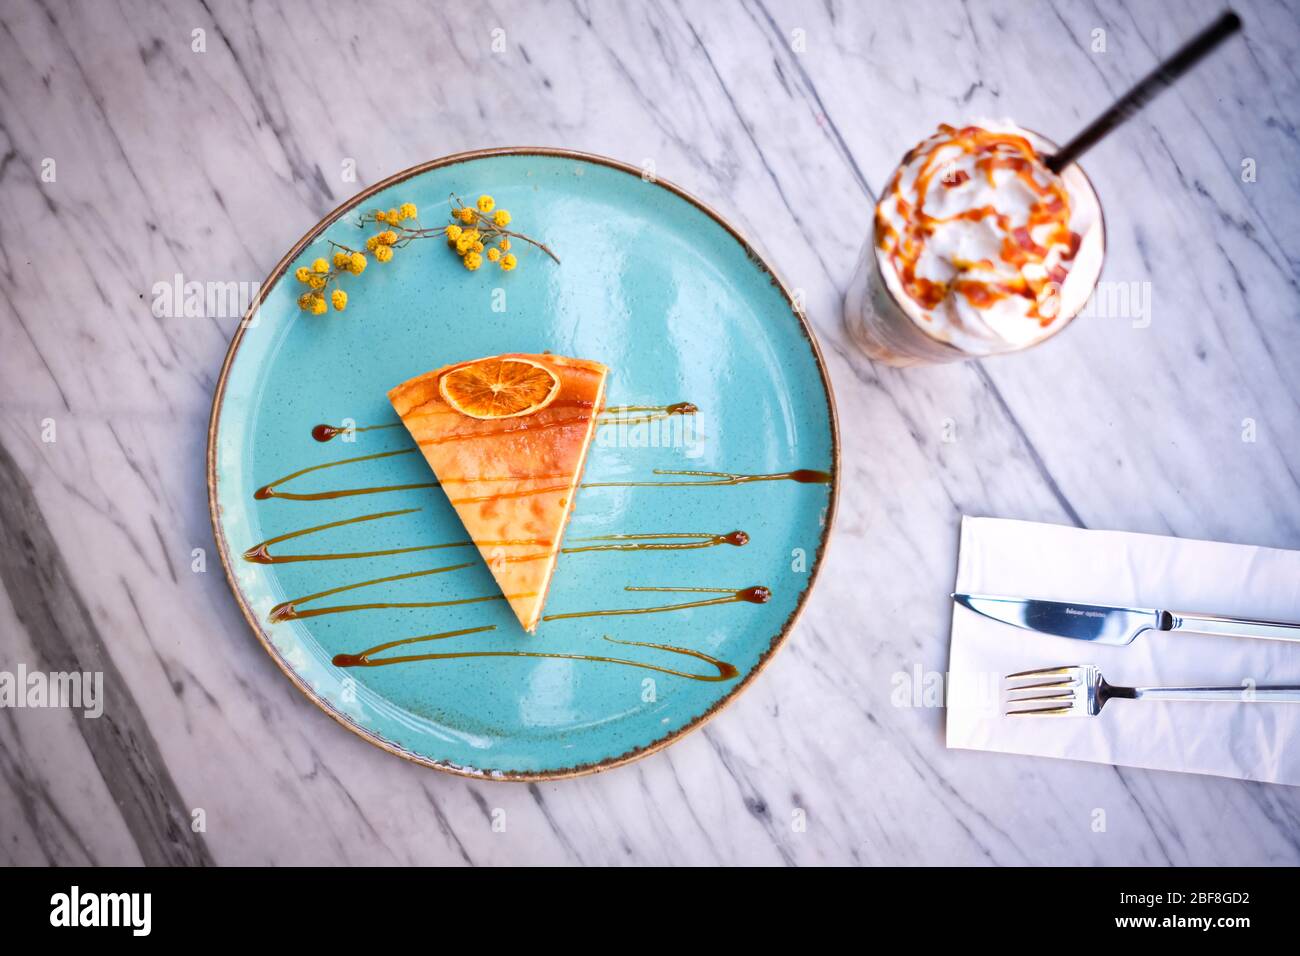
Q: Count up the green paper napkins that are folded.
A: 0